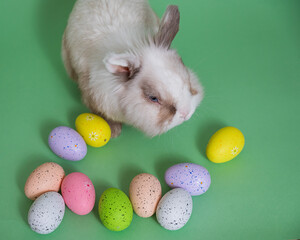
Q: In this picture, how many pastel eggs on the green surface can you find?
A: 10